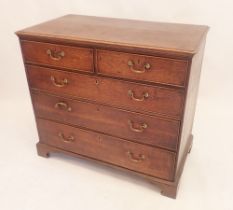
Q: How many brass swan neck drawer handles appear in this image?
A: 8